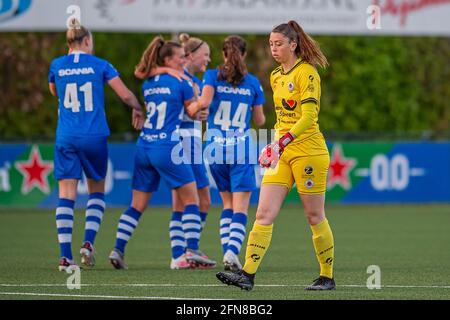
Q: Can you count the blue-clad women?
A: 4